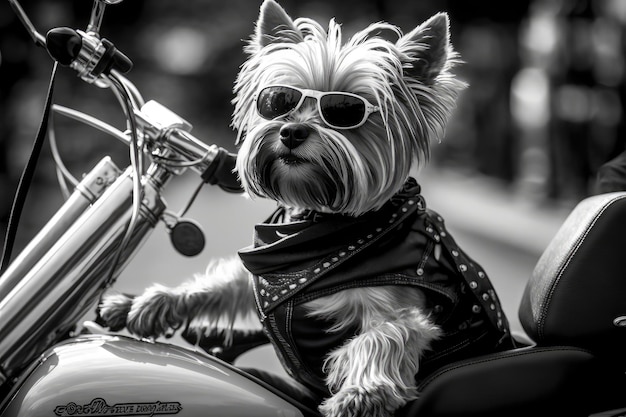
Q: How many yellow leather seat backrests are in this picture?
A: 0